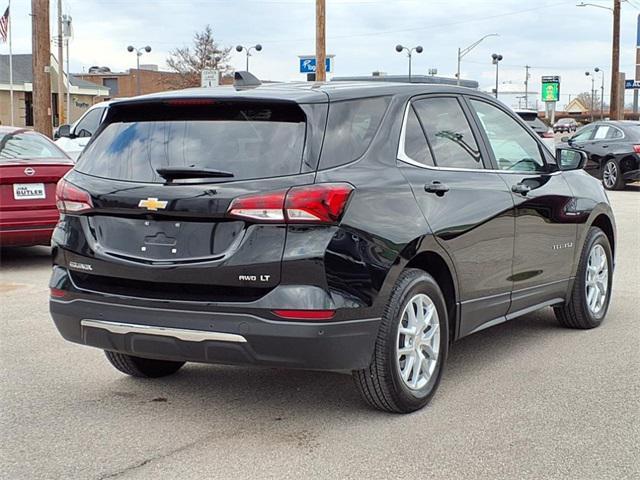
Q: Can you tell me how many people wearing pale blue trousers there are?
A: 0